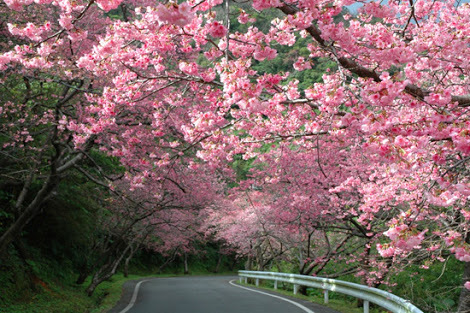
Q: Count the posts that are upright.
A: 7